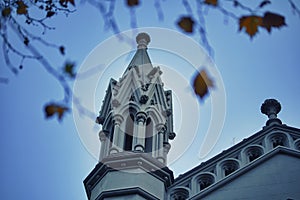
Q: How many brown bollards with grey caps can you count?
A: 0